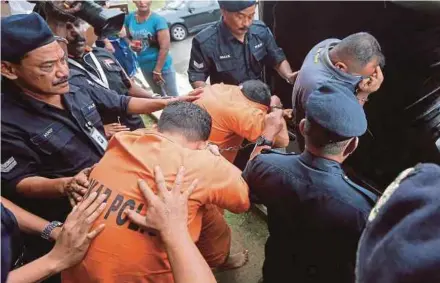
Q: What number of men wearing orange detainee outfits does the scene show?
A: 2